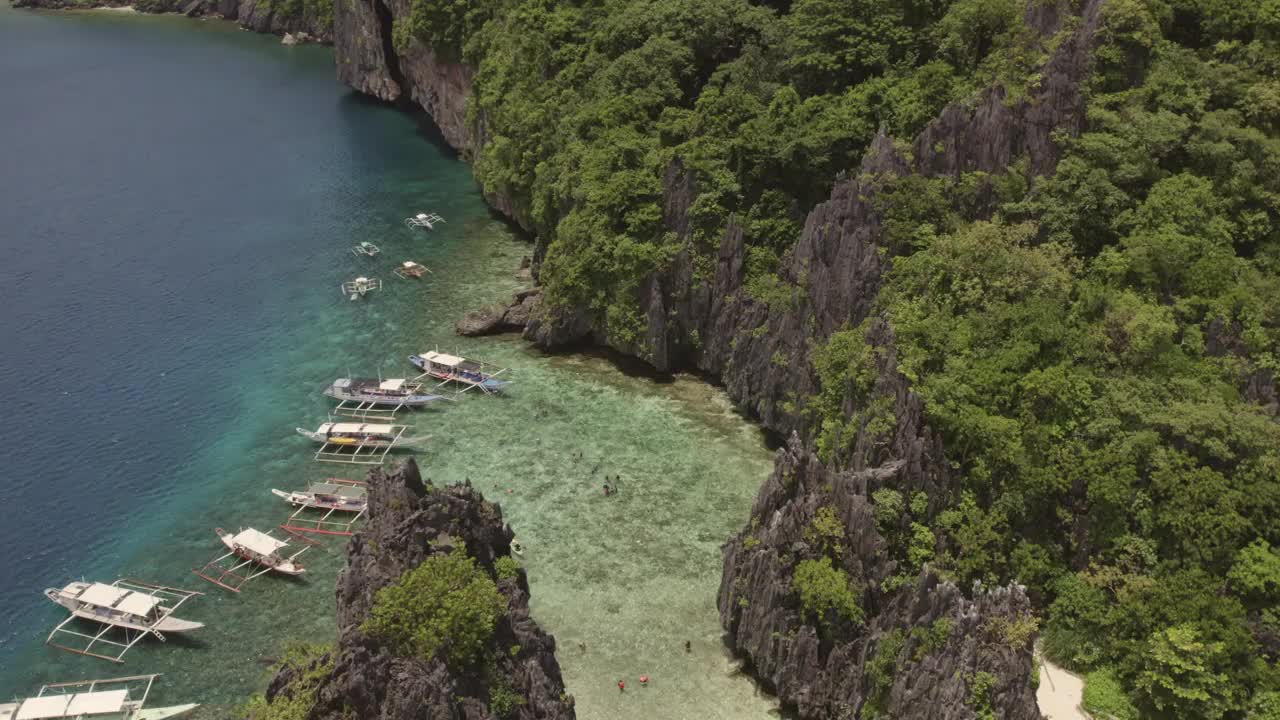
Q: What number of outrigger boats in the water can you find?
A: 11